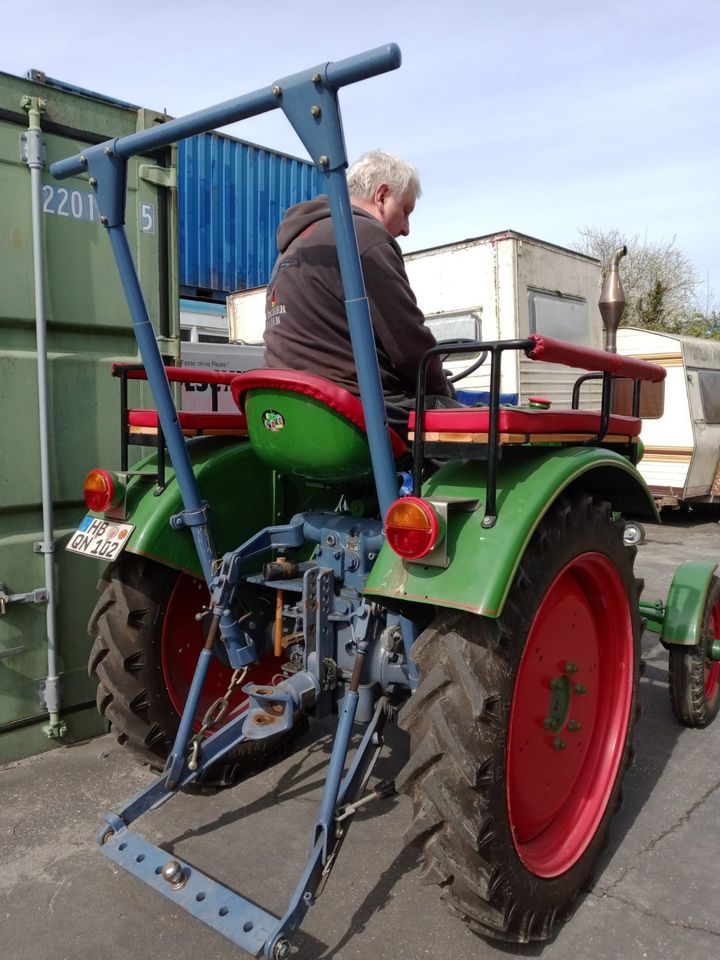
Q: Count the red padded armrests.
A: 2